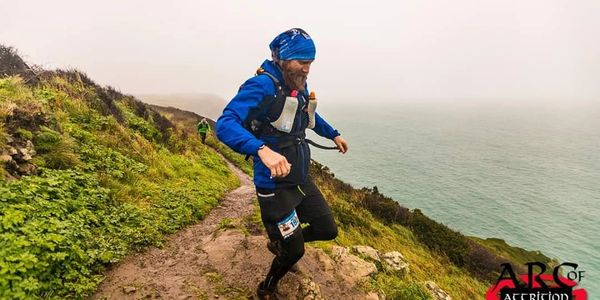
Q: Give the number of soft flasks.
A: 2